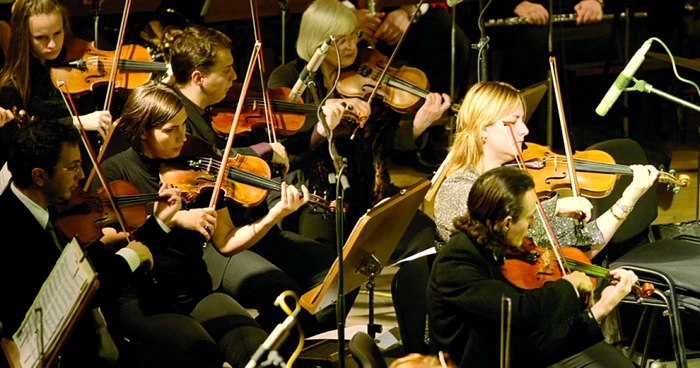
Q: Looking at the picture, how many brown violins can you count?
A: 7